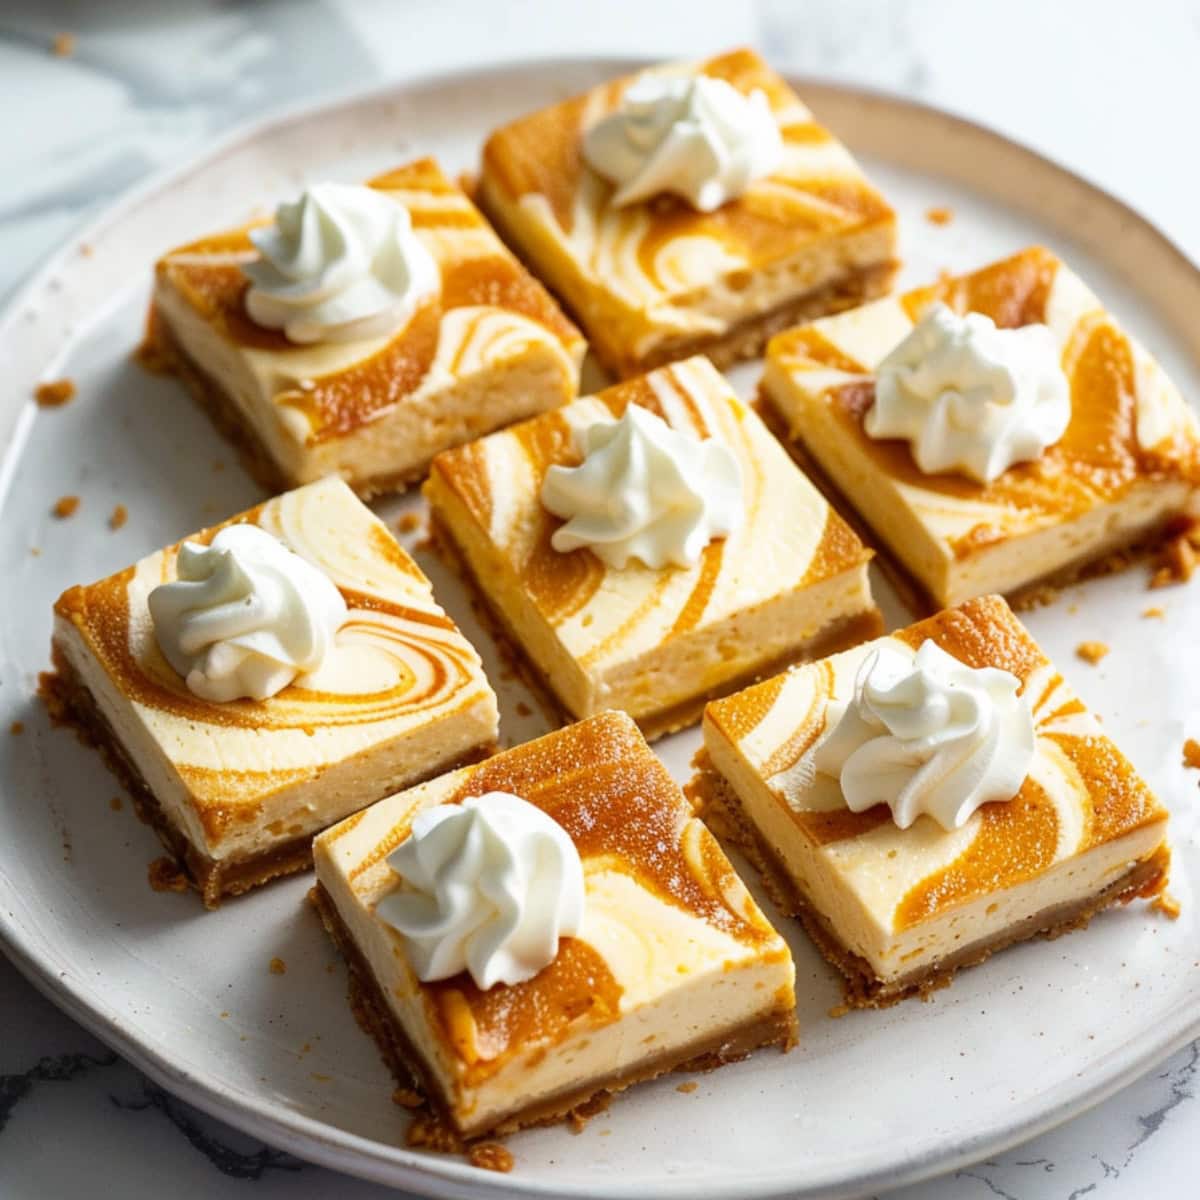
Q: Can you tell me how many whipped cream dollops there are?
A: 7